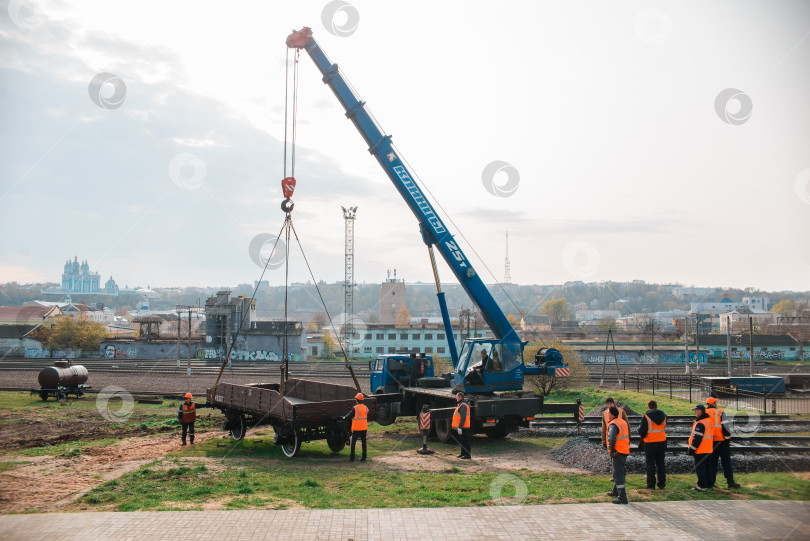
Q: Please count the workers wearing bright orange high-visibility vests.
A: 8